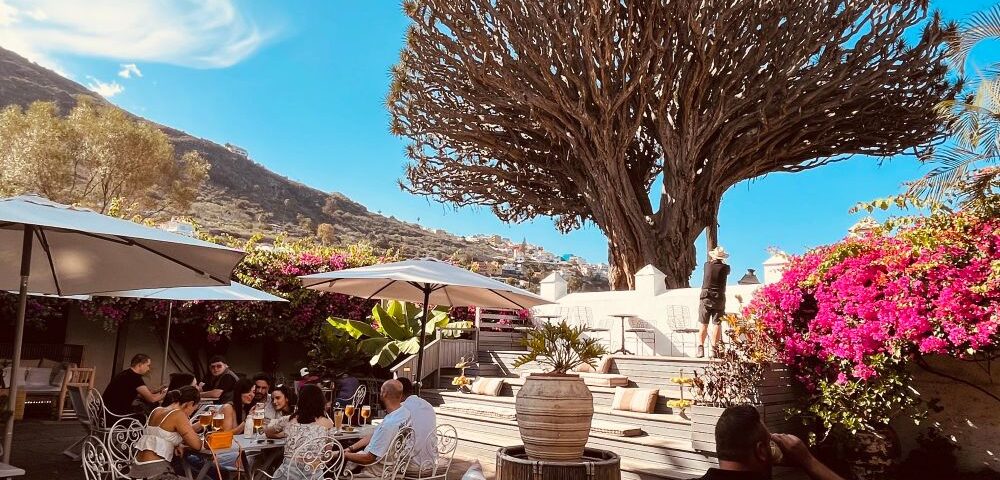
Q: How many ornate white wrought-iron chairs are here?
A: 7